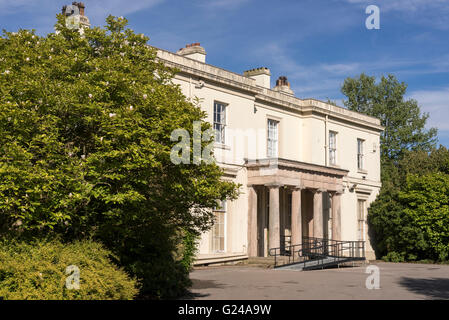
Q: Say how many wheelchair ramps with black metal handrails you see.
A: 1